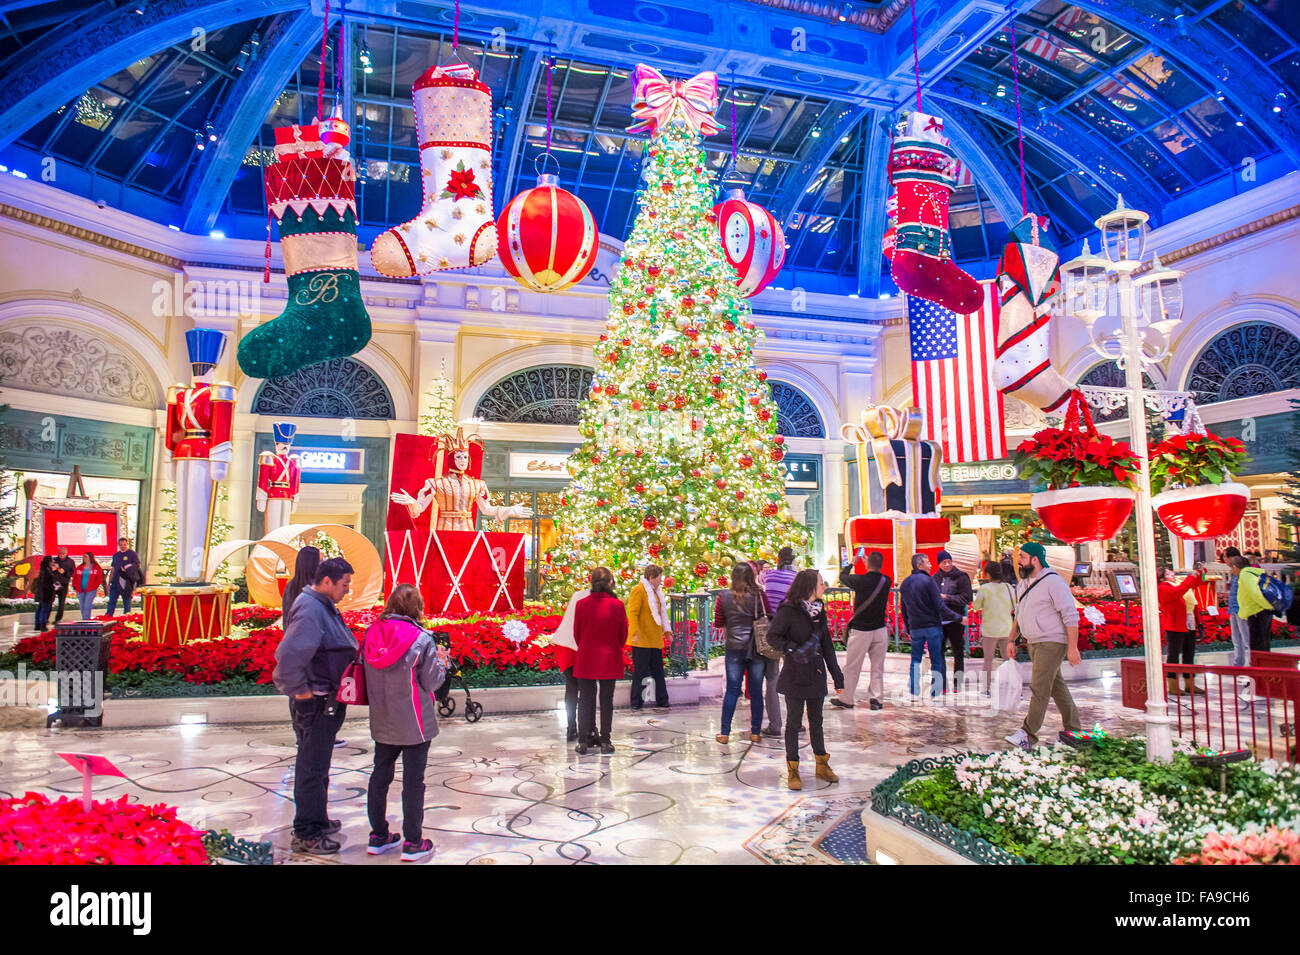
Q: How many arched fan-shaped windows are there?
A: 5